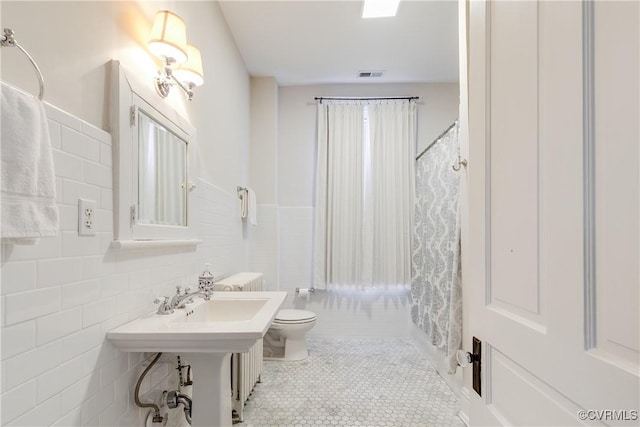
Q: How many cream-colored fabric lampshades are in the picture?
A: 2